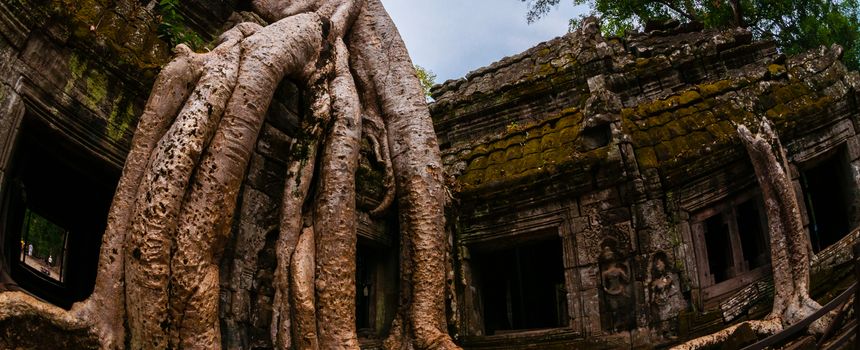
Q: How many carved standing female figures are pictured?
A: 2